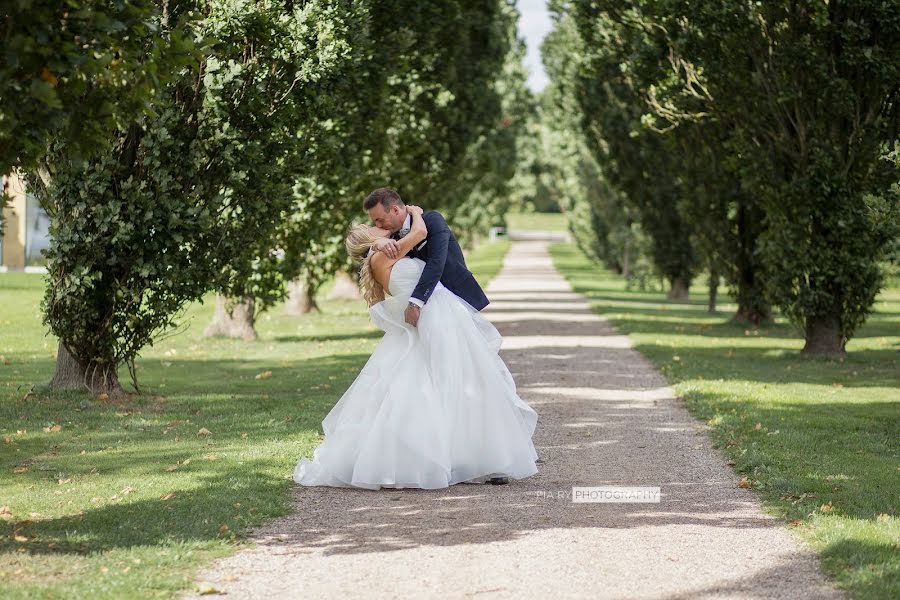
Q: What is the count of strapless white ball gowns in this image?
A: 1